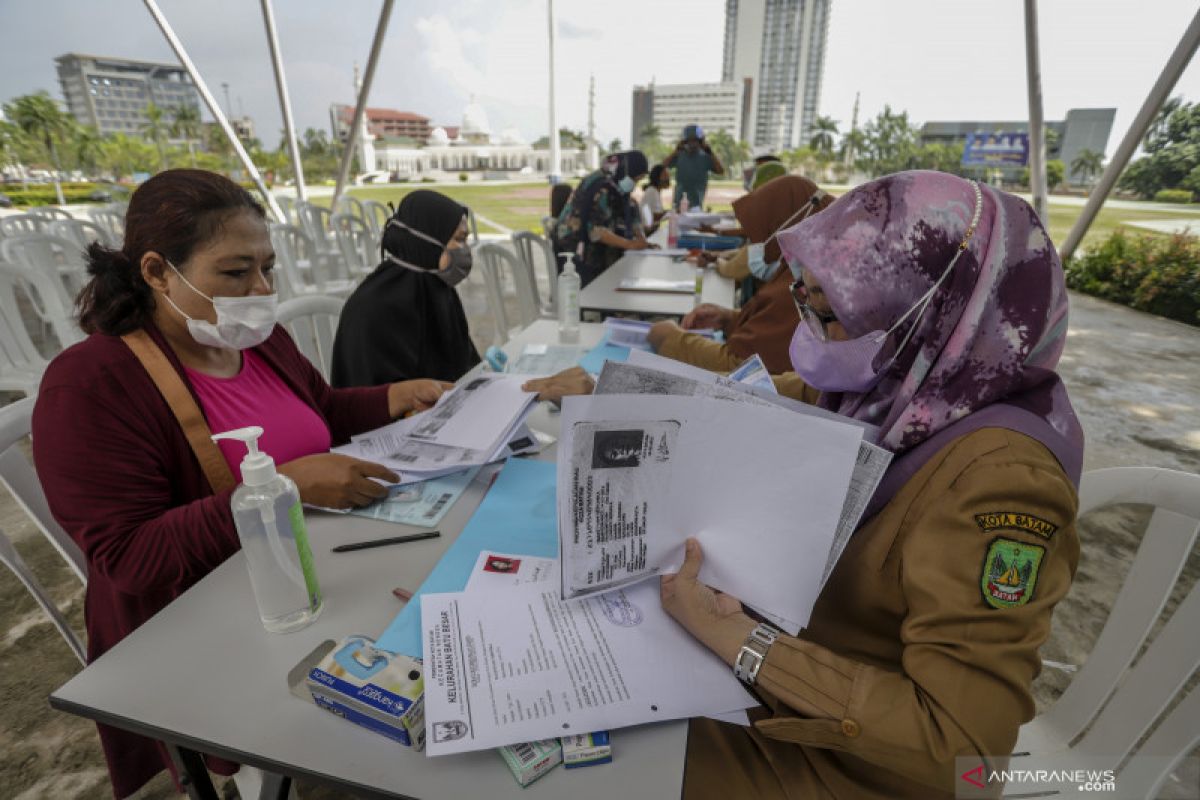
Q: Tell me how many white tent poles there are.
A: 5